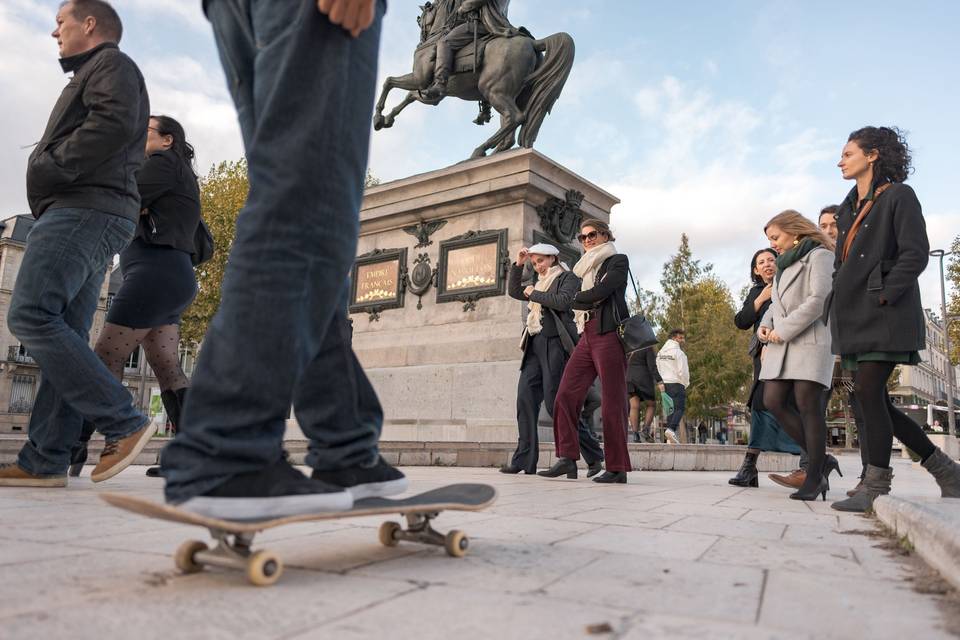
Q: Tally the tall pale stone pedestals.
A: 1